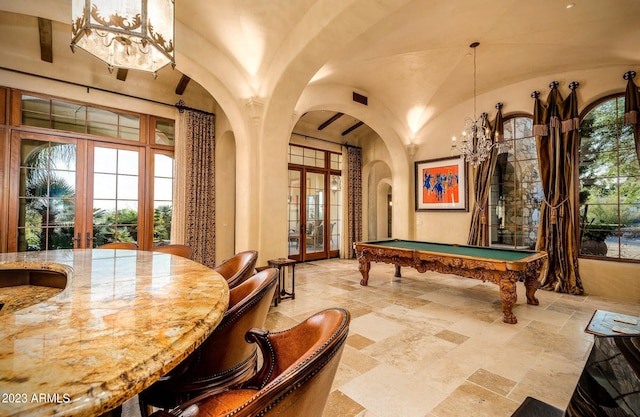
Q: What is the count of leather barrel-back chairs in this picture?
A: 5